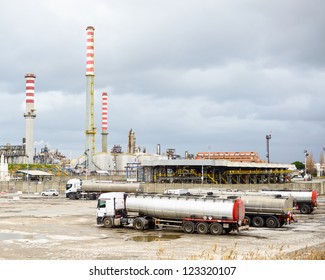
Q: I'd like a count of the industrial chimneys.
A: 3